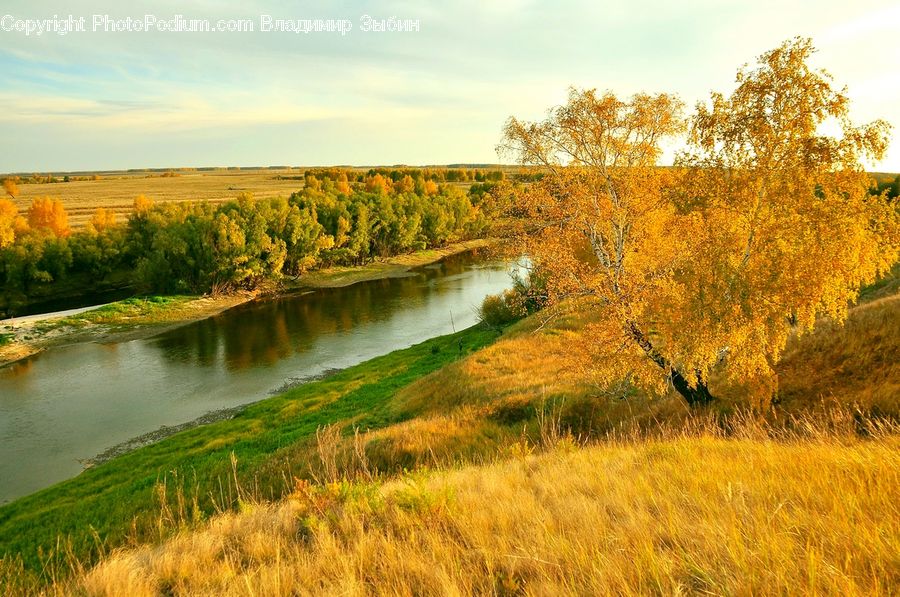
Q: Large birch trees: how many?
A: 2